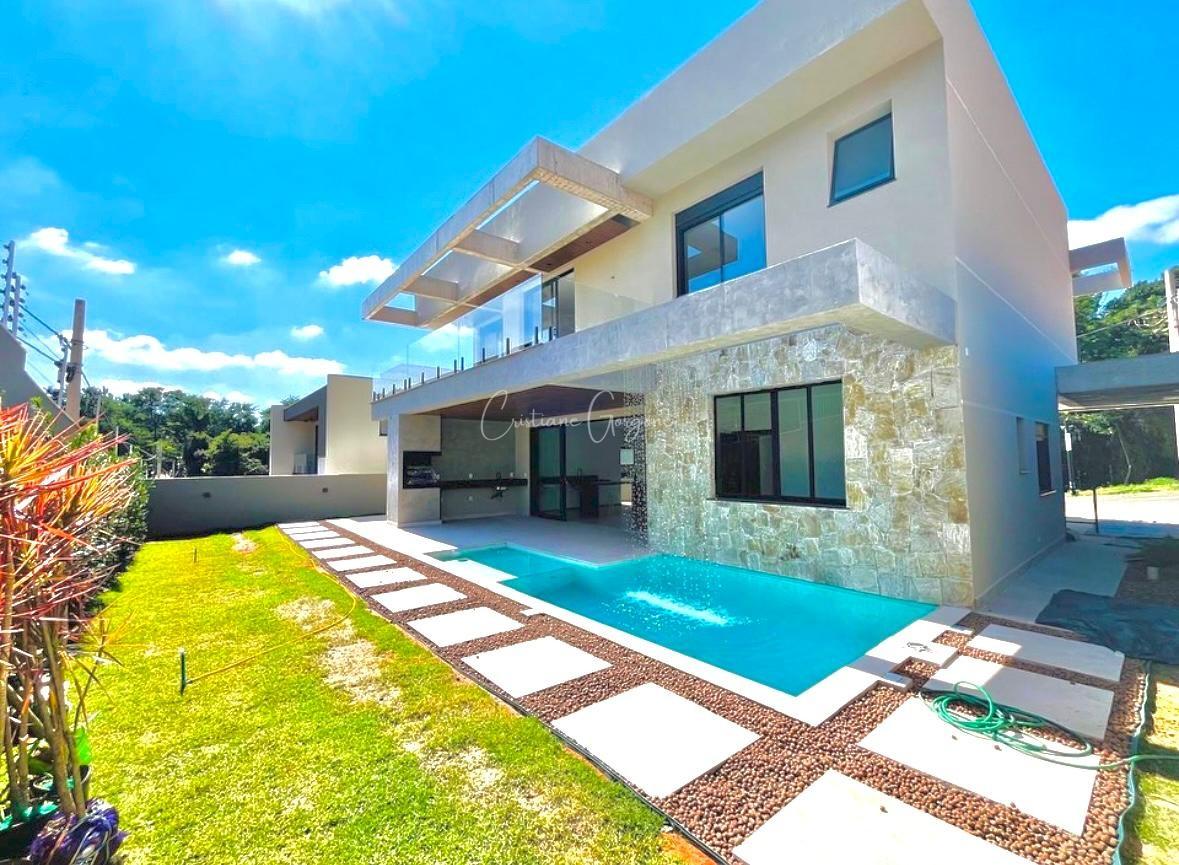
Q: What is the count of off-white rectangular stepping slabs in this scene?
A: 15